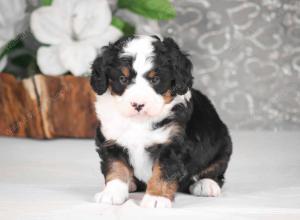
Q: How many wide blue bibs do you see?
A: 0